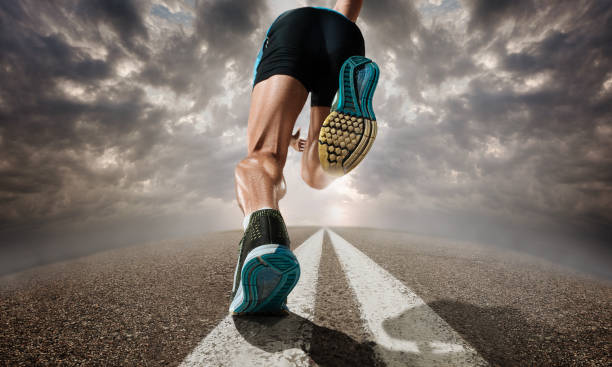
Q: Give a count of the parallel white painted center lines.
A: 2